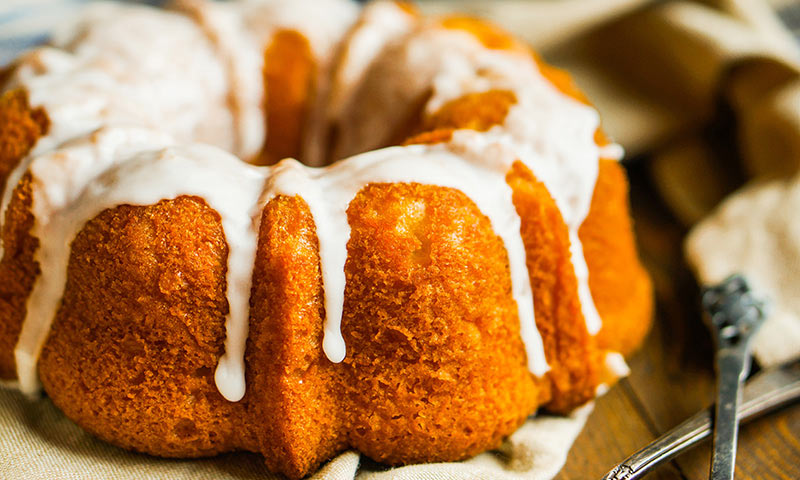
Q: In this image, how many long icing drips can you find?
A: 5